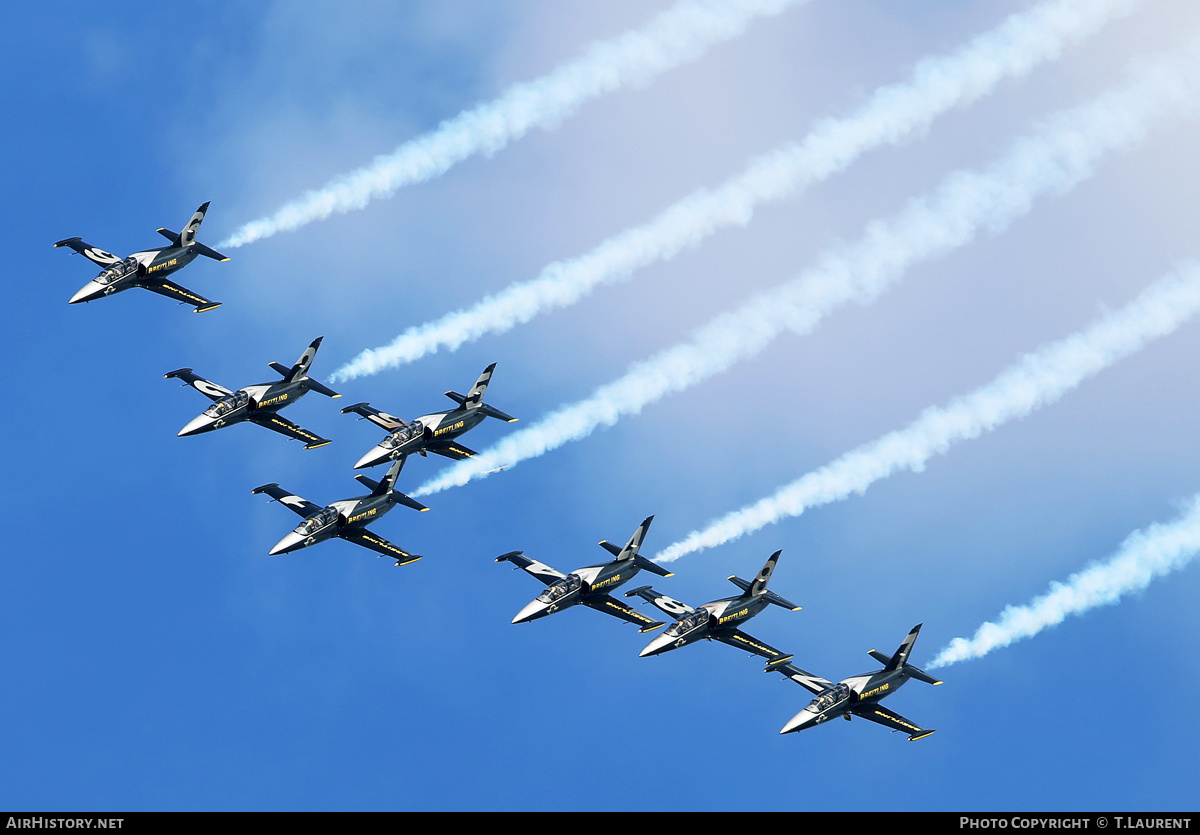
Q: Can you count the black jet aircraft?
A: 7